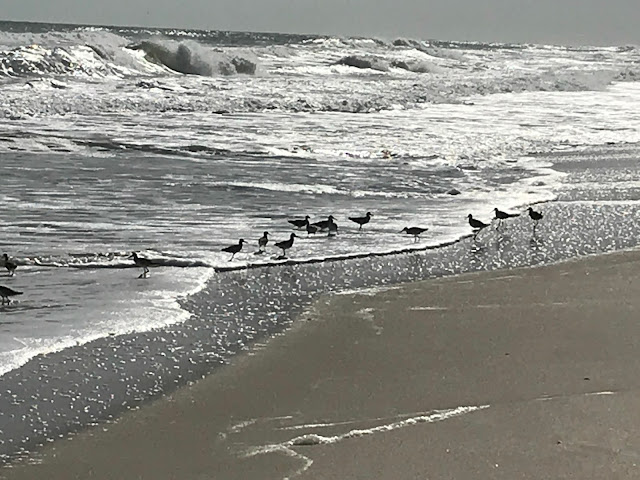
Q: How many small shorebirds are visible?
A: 15